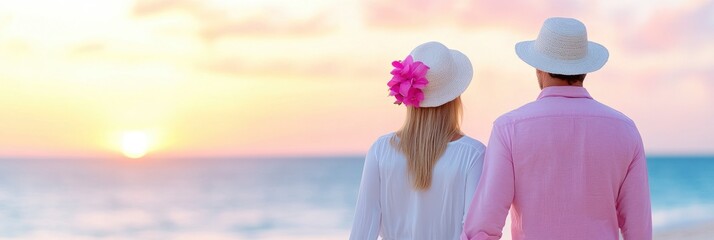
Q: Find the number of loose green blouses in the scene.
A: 0